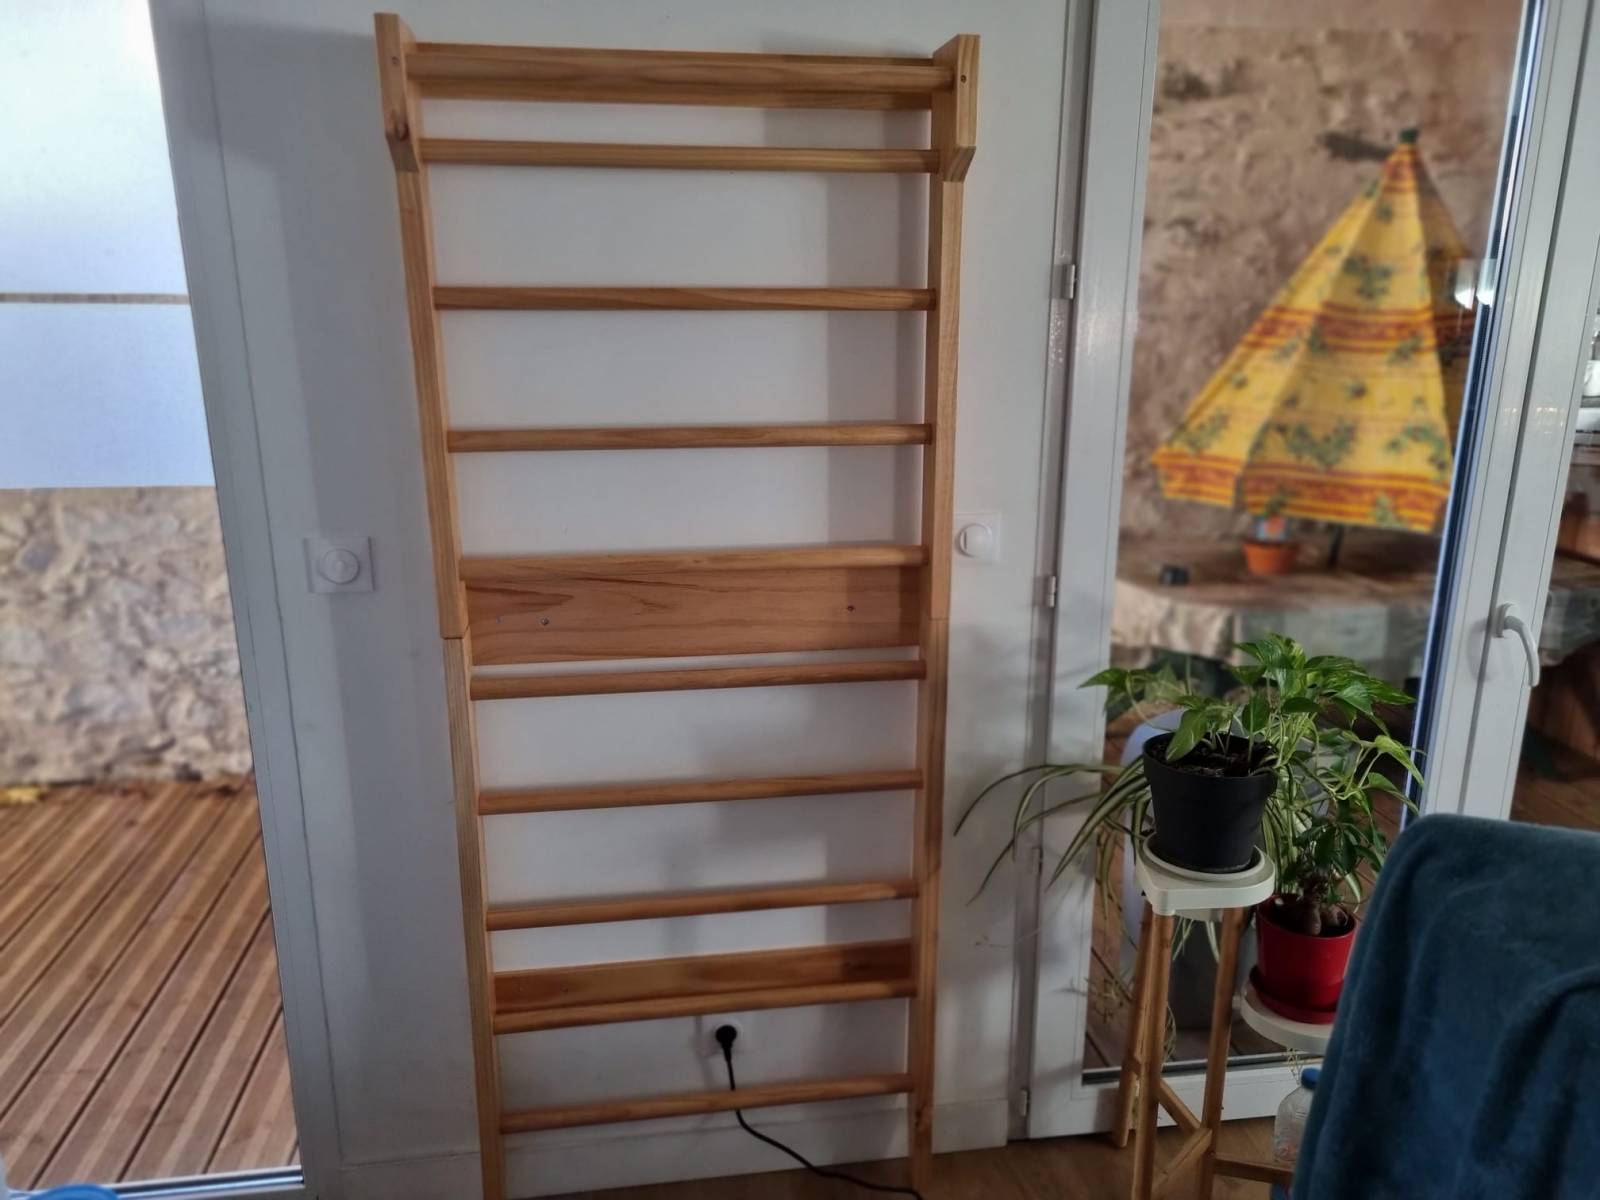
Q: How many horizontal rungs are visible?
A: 10